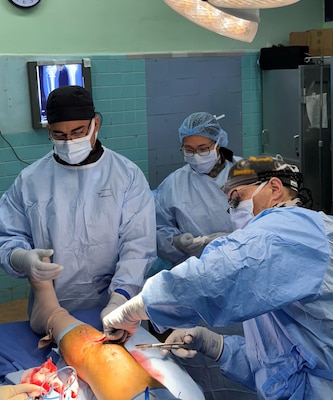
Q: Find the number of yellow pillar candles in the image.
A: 0